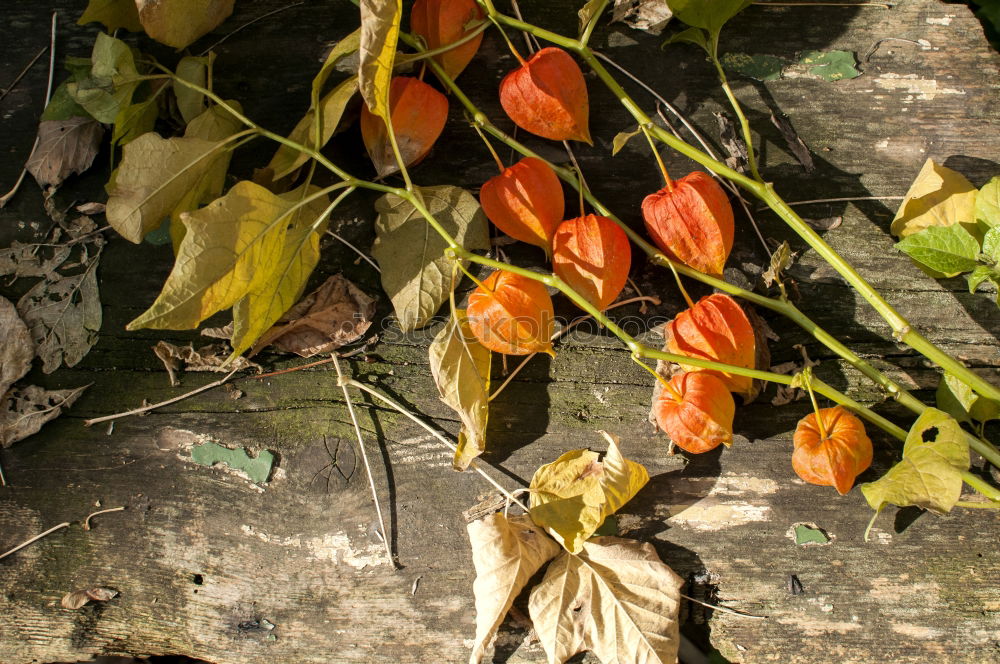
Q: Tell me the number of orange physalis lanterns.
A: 10